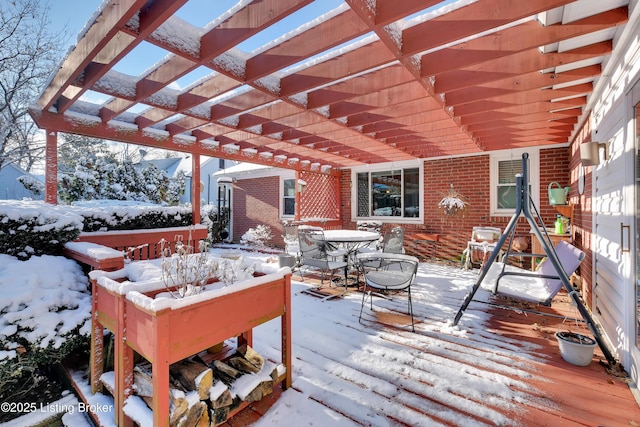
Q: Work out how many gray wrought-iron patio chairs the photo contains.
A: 5